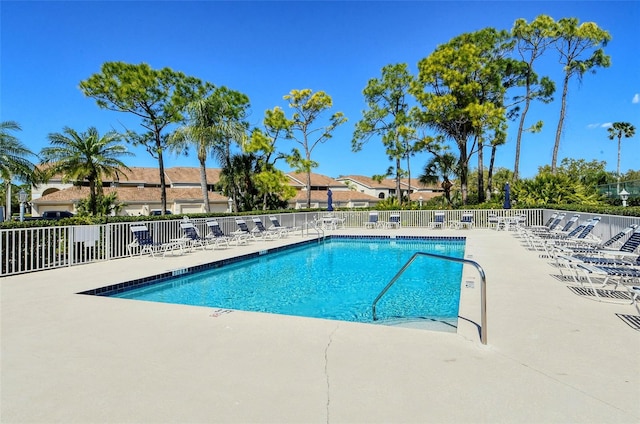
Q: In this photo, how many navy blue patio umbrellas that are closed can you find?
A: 2